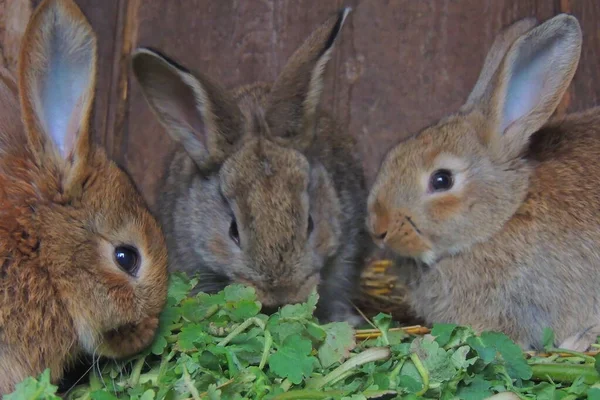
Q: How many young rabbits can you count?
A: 3